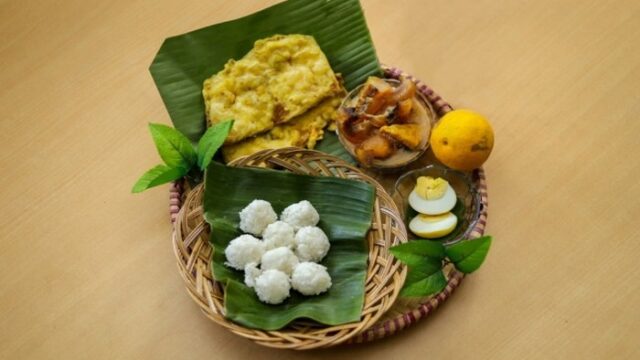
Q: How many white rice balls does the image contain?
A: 8